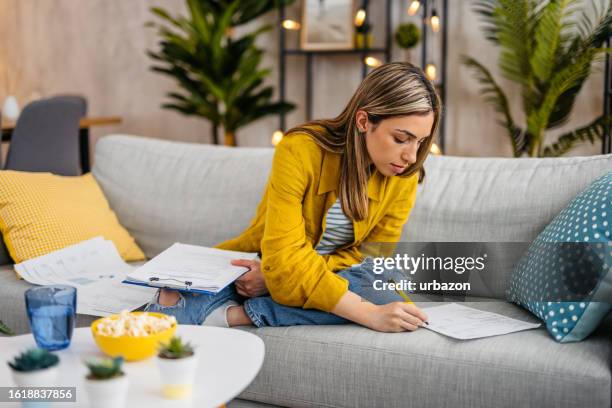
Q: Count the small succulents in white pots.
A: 3